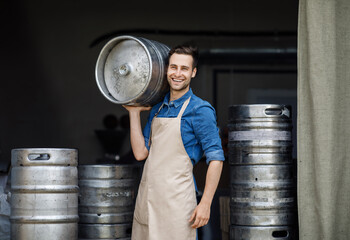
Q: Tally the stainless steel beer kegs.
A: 7